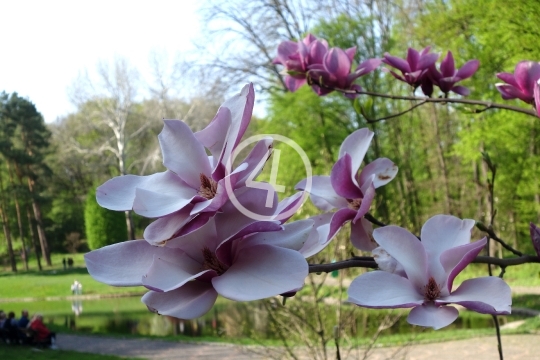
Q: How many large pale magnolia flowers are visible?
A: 4